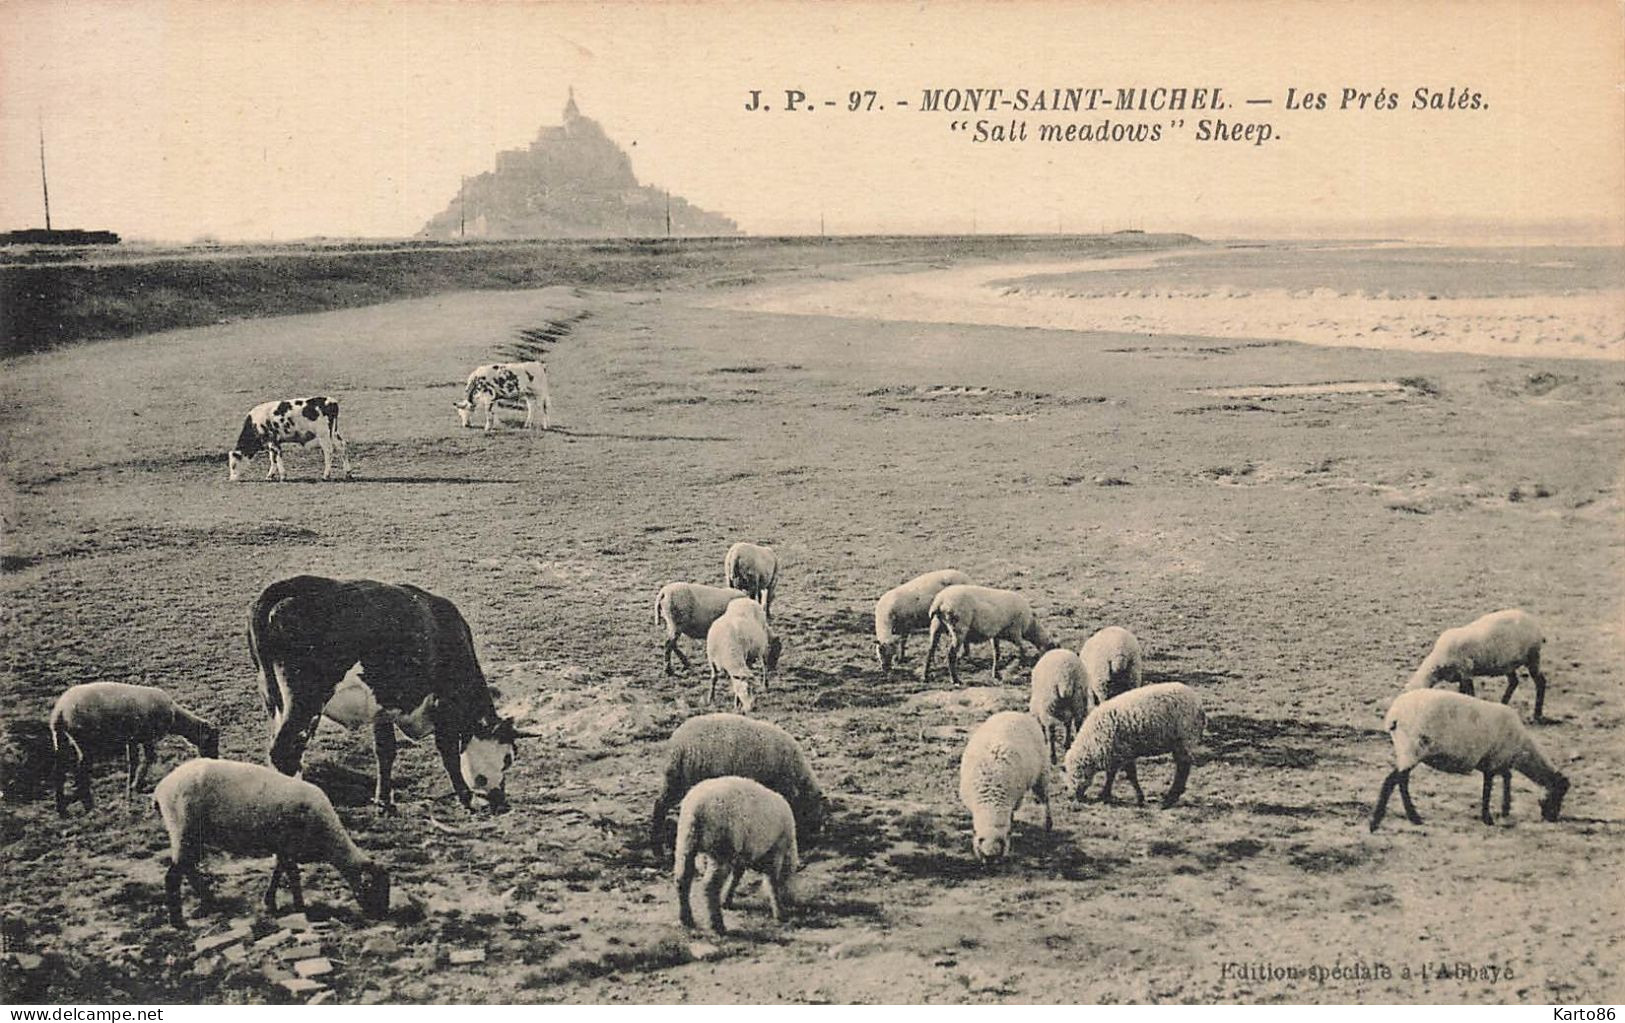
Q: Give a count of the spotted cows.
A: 2